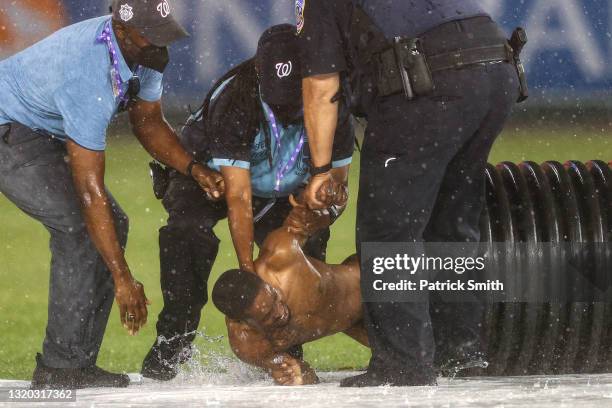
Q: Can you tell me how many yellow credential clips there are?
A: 0